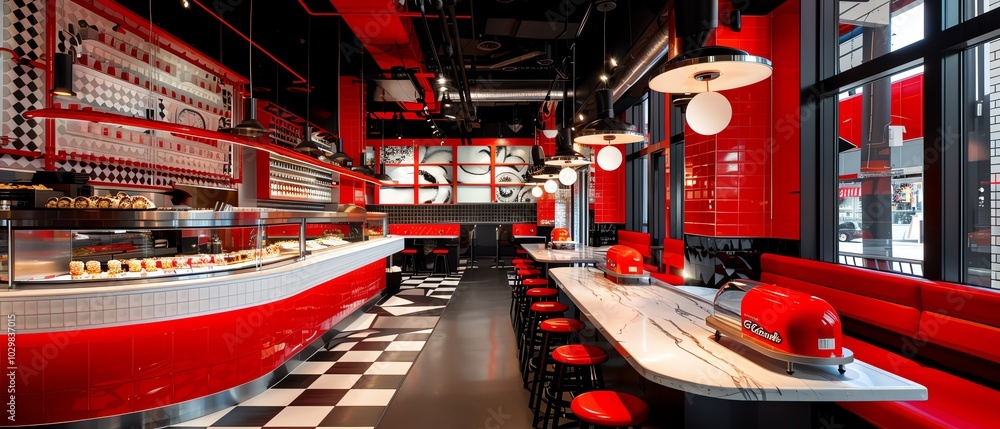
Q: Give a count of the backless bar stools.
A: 12